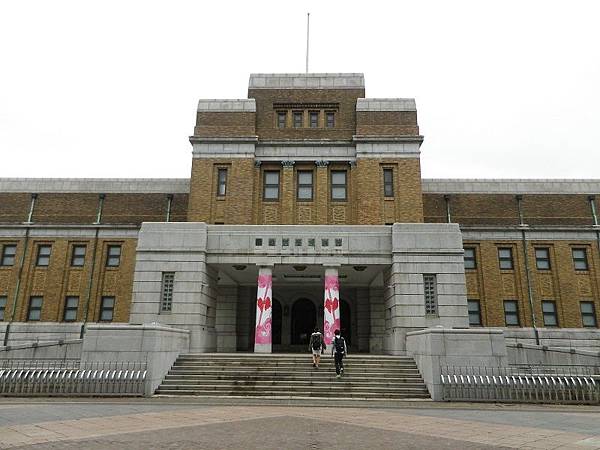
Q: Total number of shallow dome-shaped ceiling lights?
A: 3